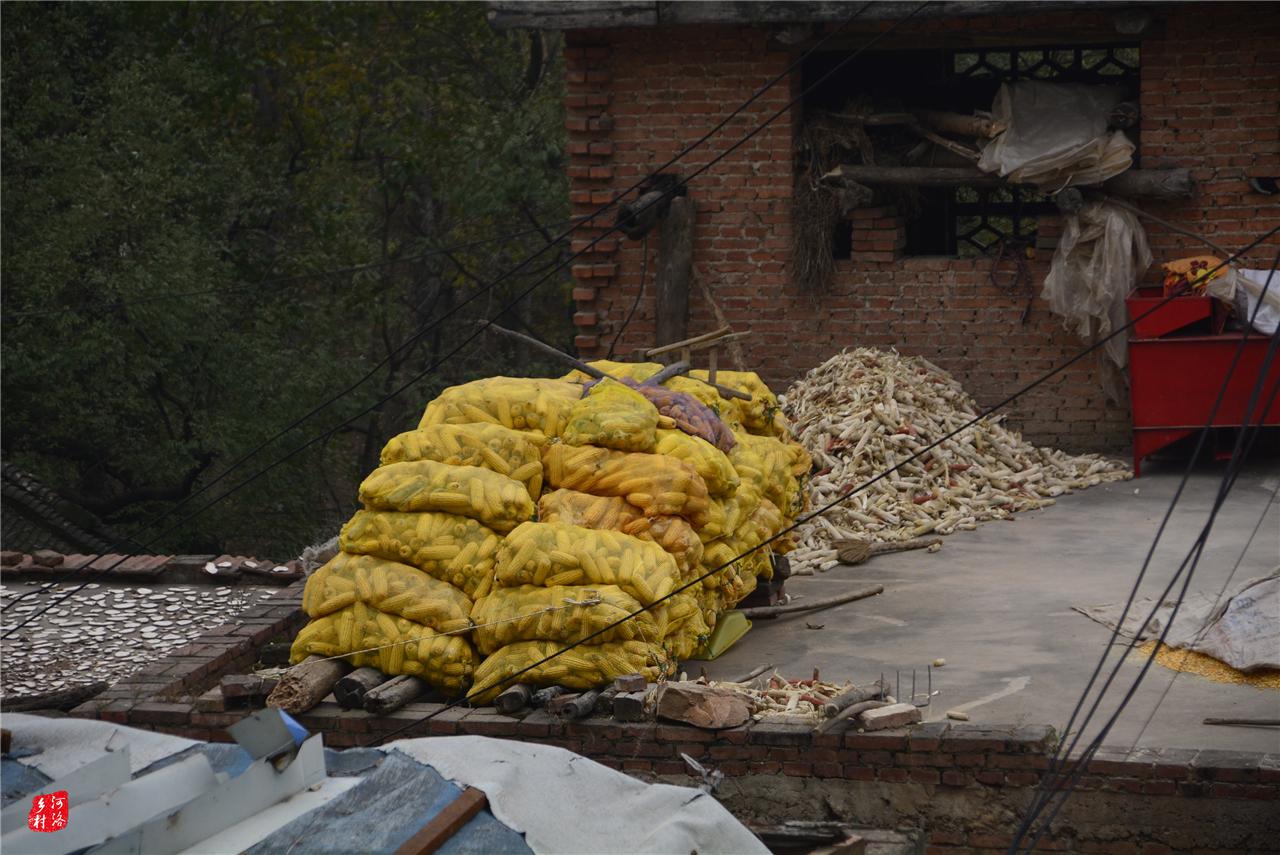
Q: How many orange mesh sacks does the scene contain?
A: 2